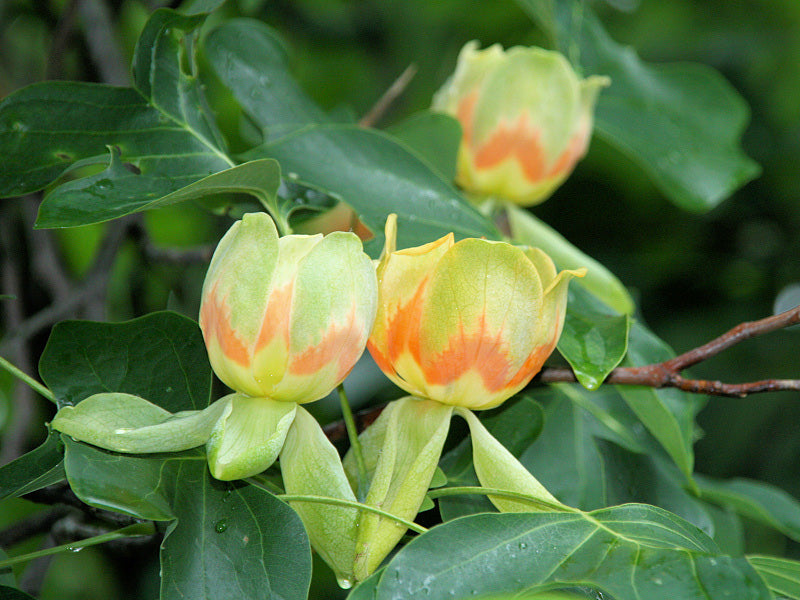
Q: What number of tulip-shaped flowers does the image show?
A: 3